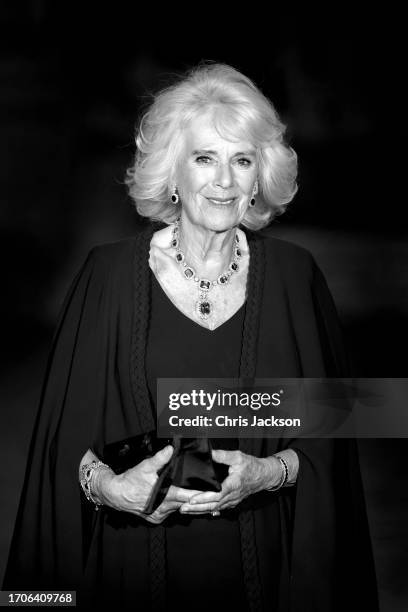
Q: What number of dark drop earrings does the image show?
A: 2